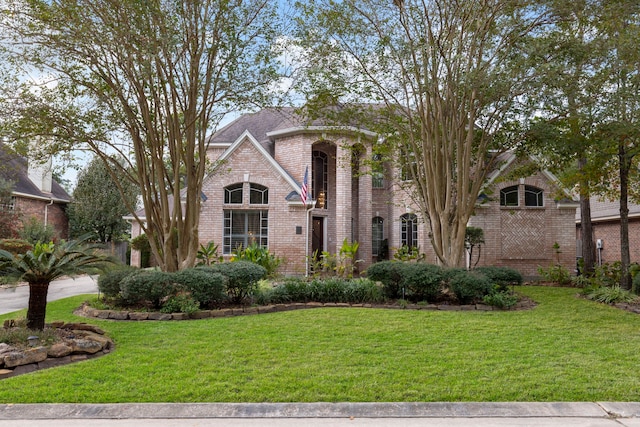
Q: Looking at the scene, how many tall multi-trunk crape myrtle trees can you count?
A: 2